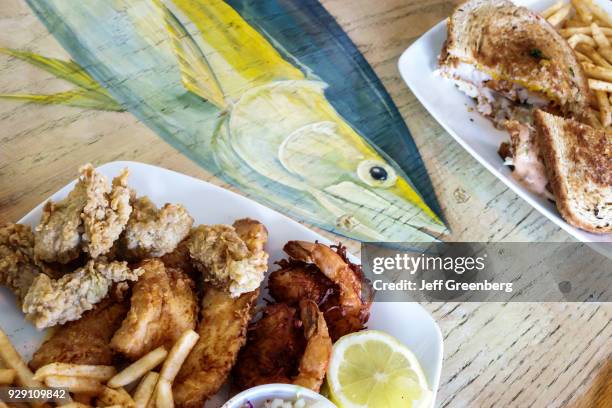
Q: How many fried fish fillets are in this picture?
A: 3